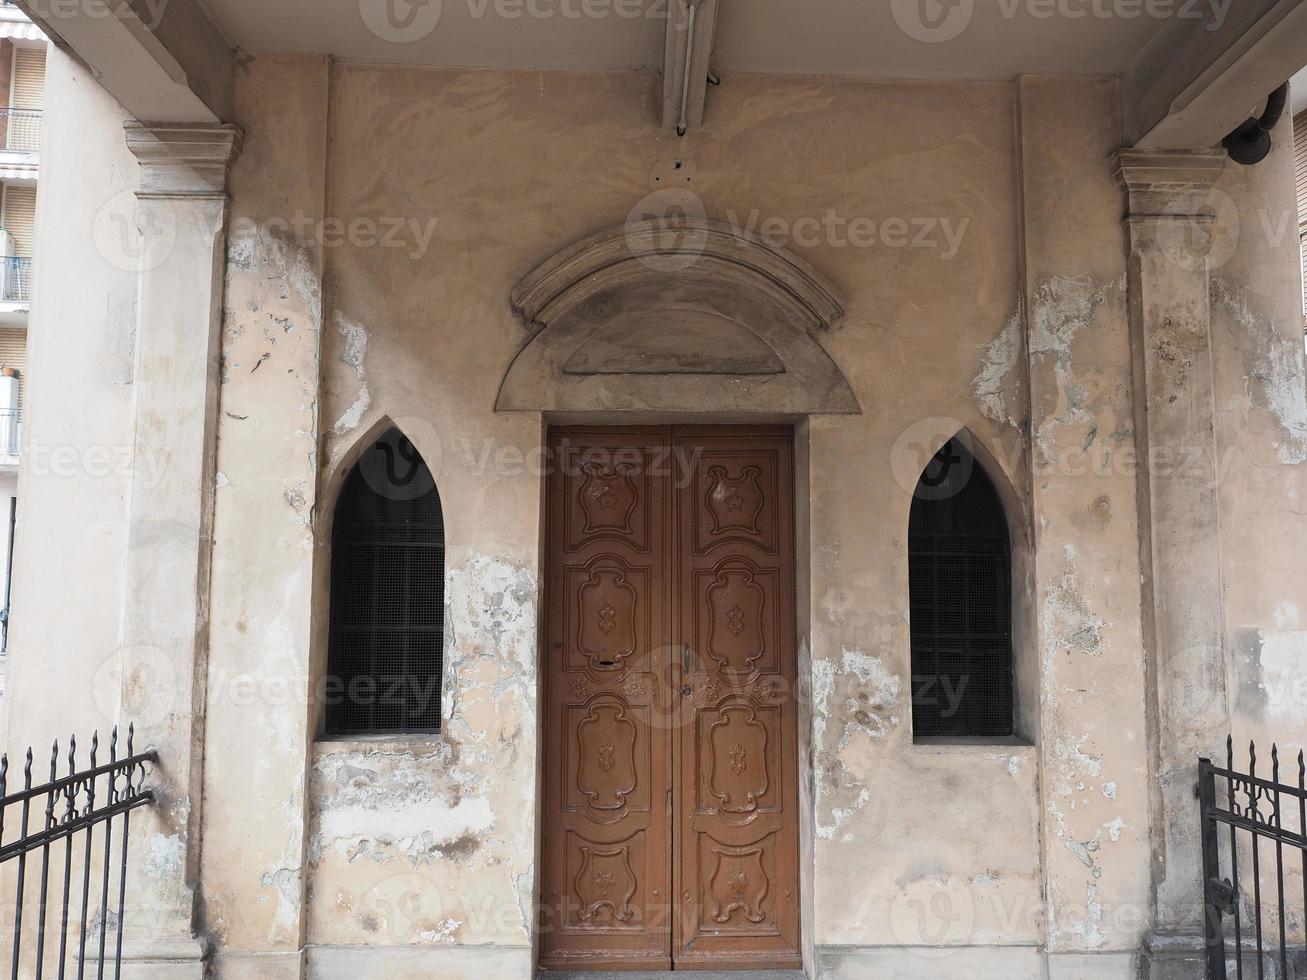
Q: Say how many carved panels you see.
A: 8